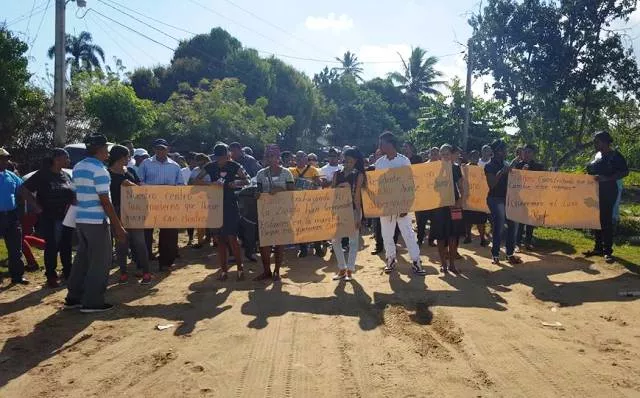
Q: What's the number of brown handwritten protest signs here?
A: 5